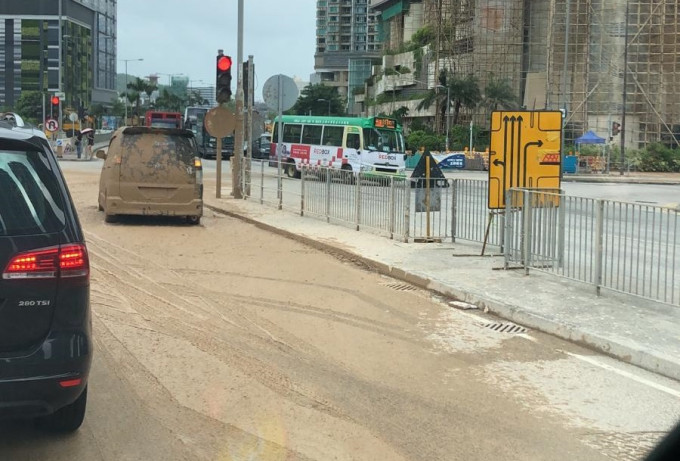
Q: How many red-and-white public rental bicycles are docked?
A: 0